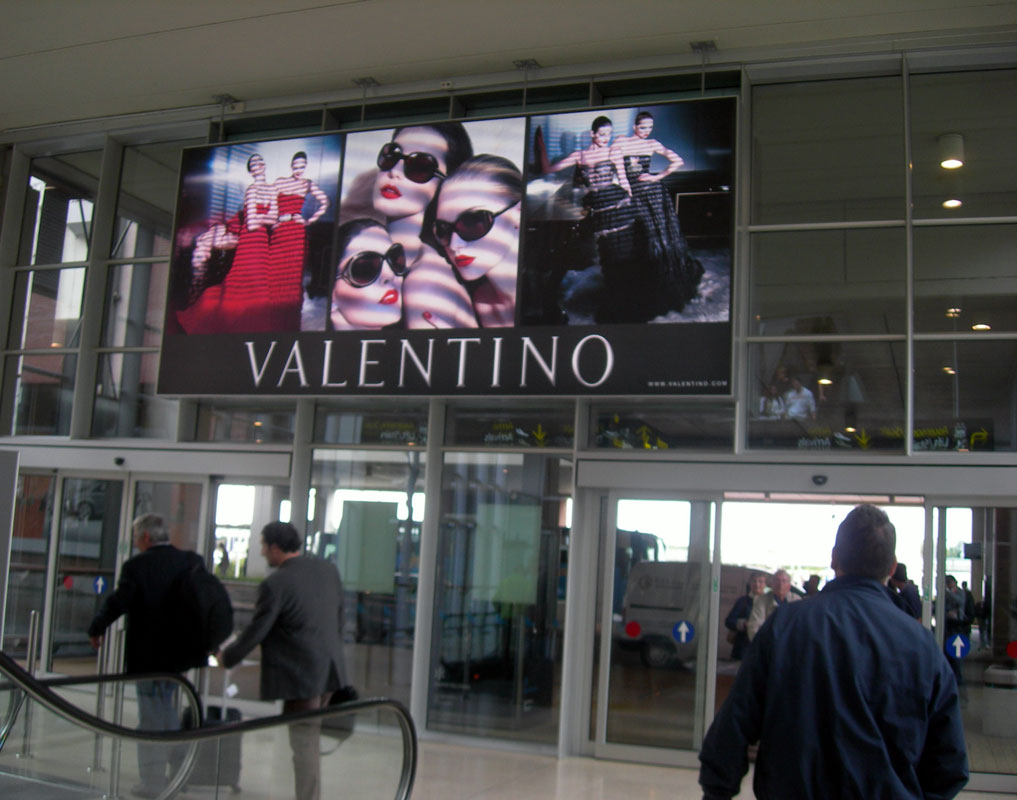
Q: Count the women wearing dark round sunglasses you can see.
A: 3